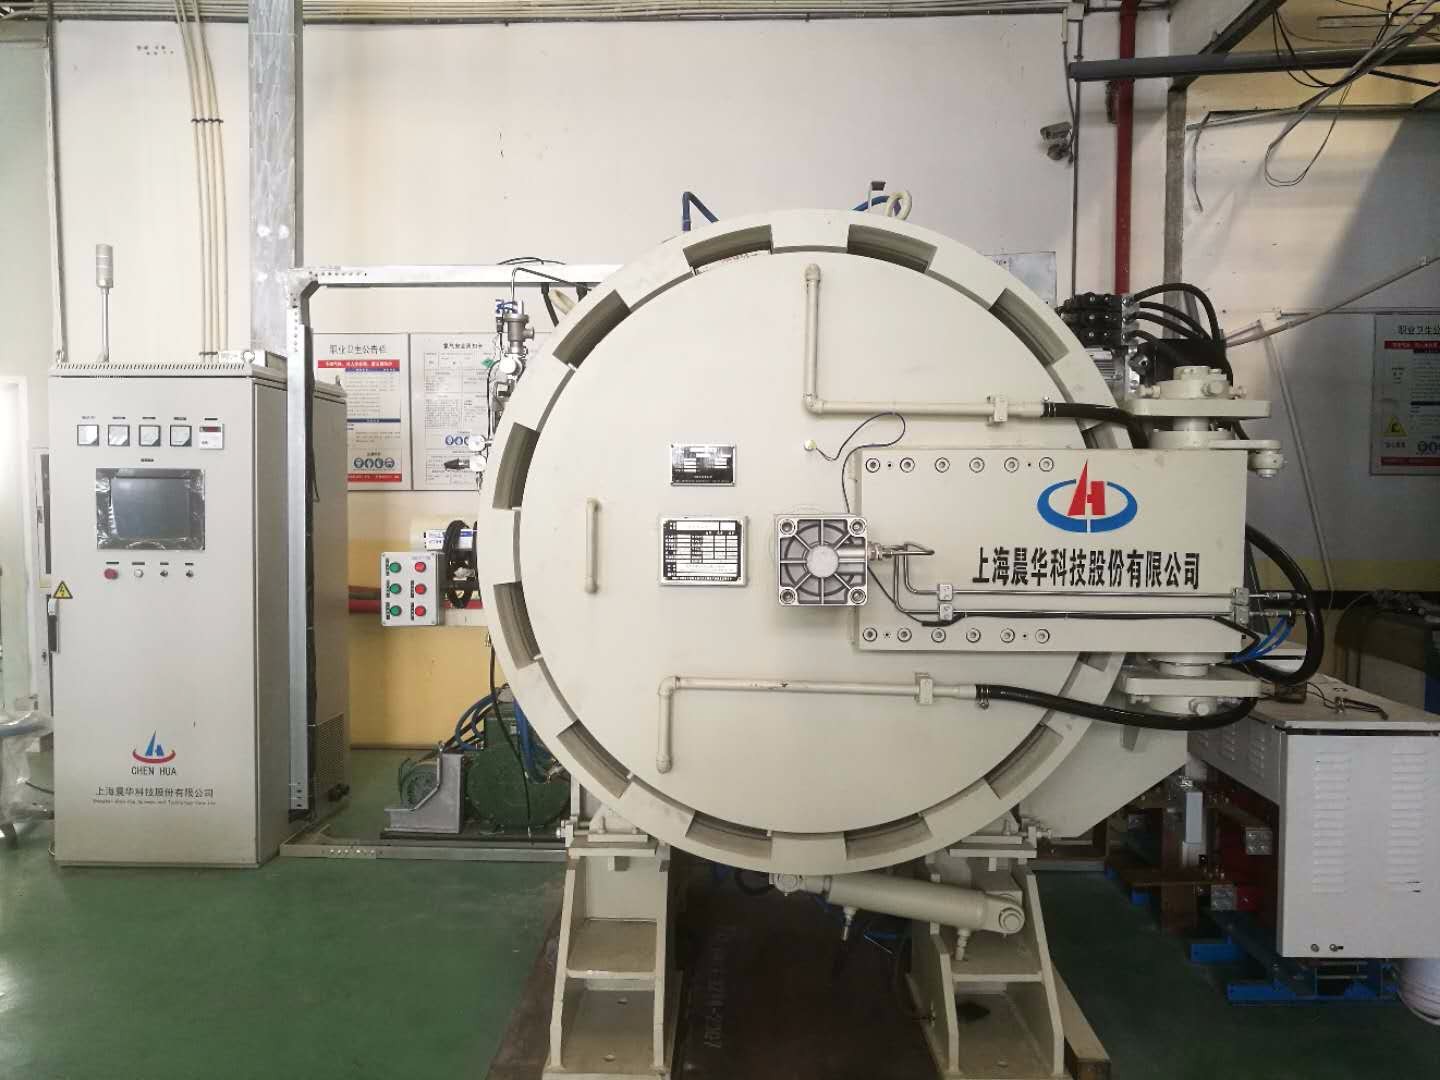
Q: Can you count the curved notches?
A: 12